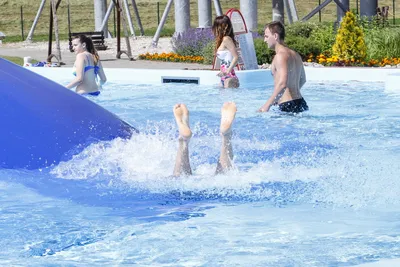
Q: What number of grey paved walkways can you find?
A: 1